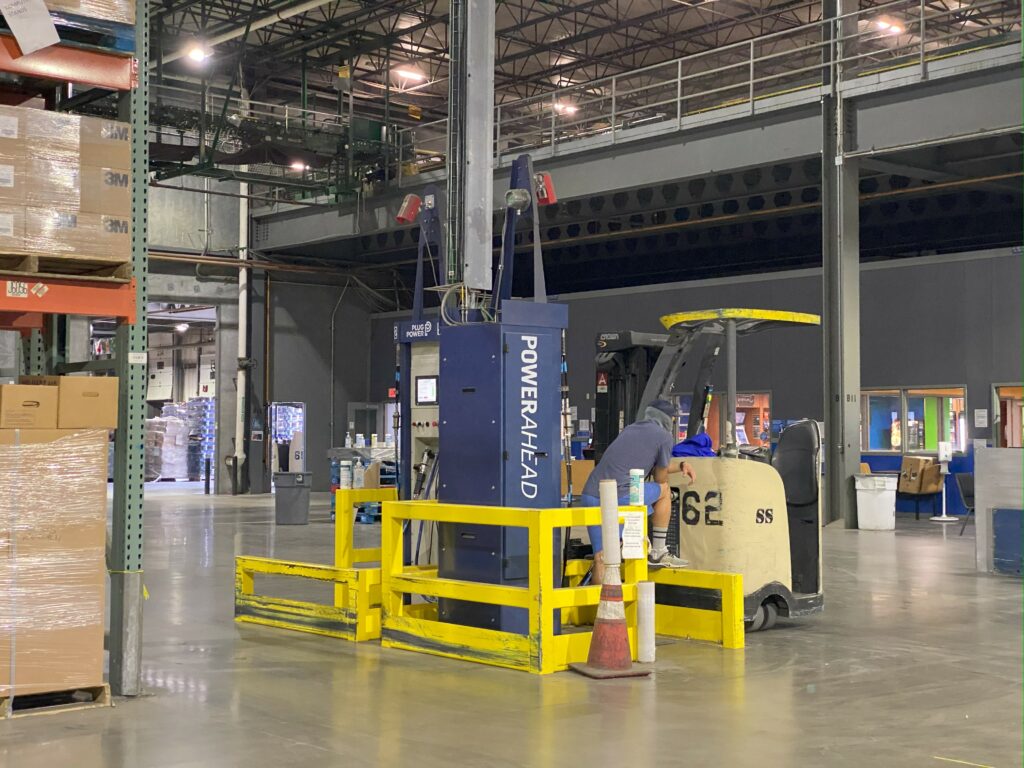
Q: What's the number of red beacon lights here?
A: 2